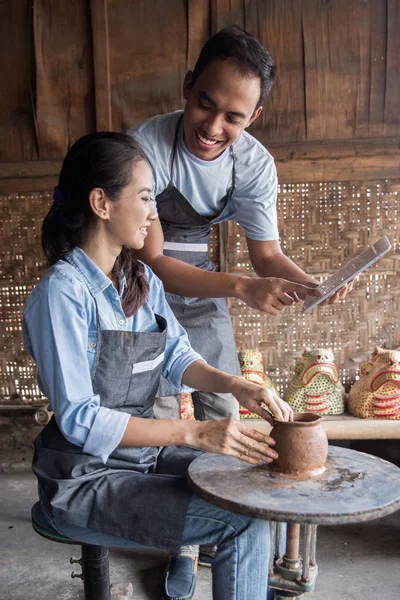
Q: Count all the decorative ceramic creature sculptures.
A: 3